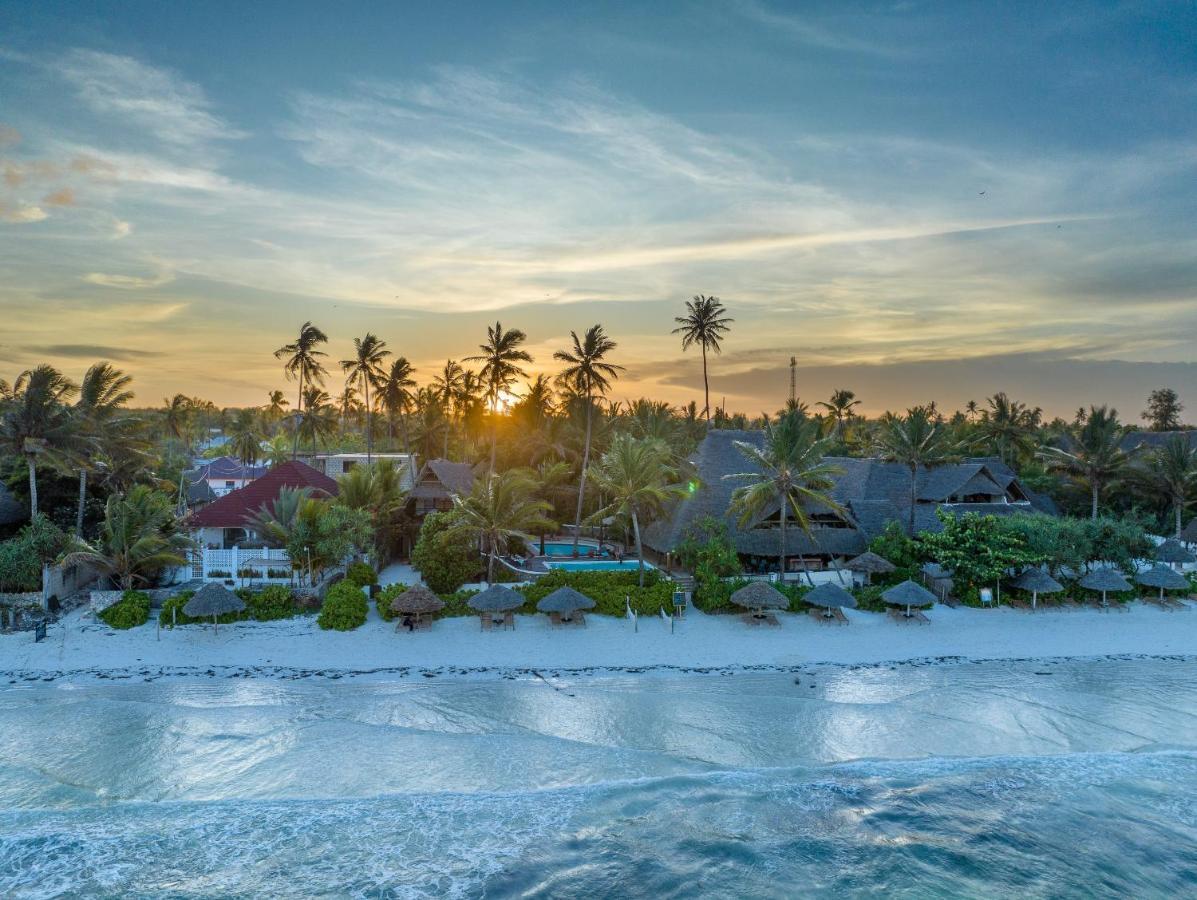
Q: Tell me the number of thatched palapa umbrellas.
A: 12